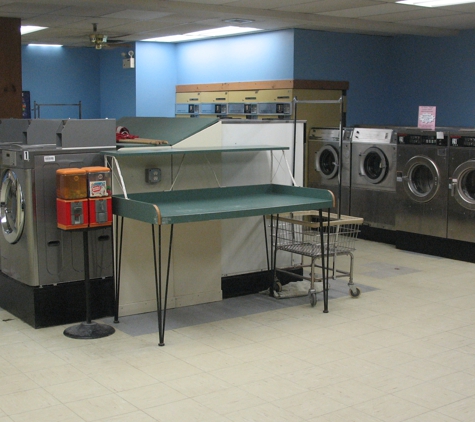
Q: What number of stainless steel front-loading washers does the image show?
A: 5